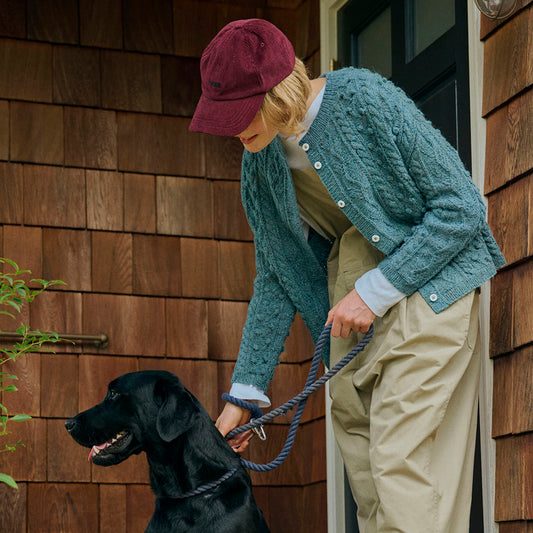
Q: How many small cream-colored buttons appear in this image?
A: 5